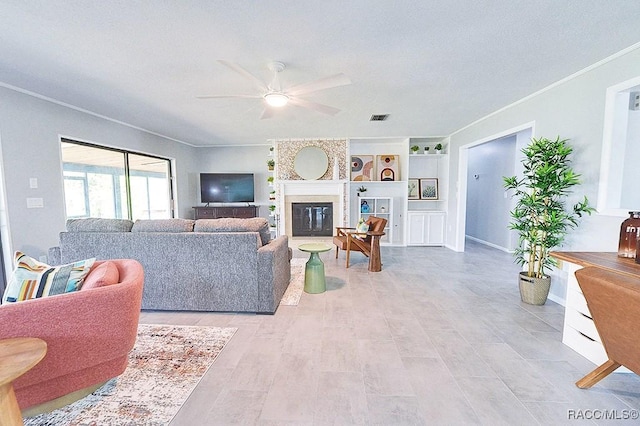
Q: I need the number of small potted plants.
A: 11